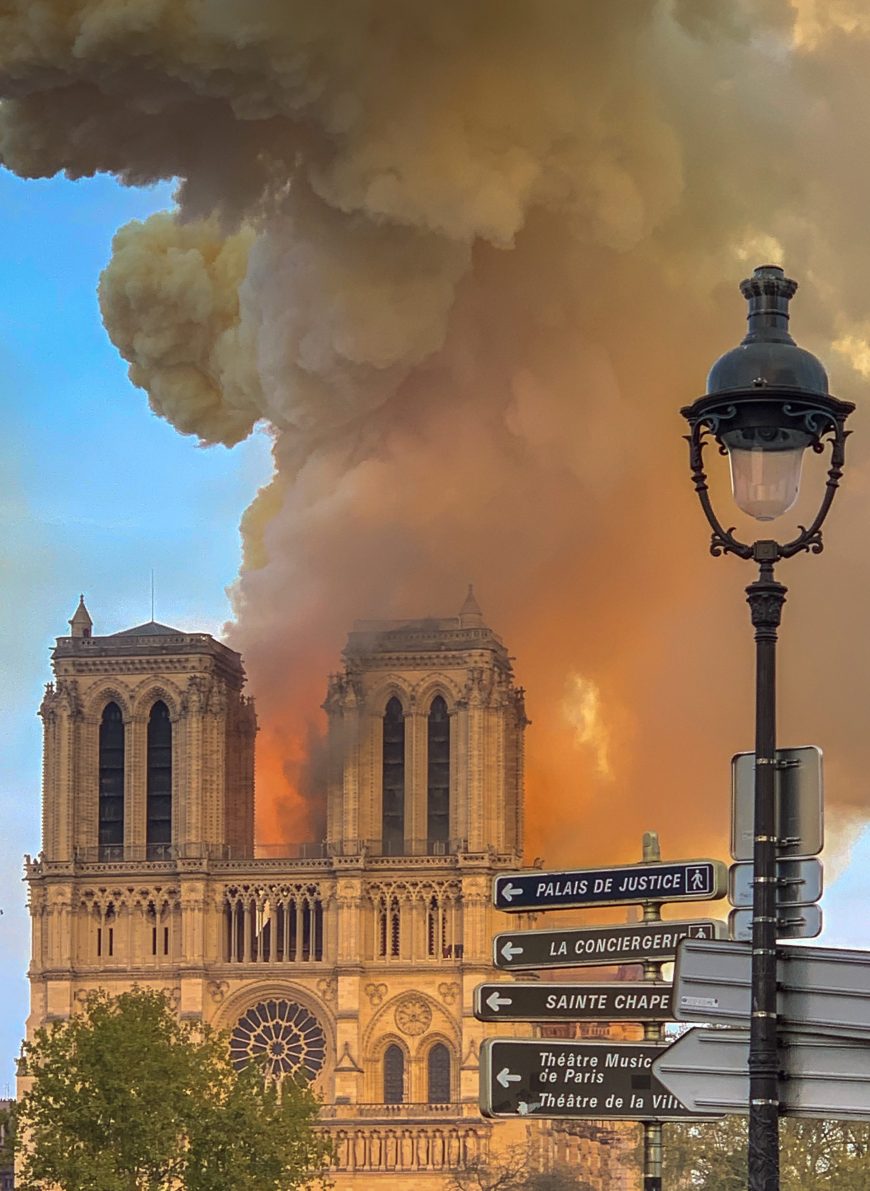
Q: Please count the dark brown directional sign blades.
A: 3